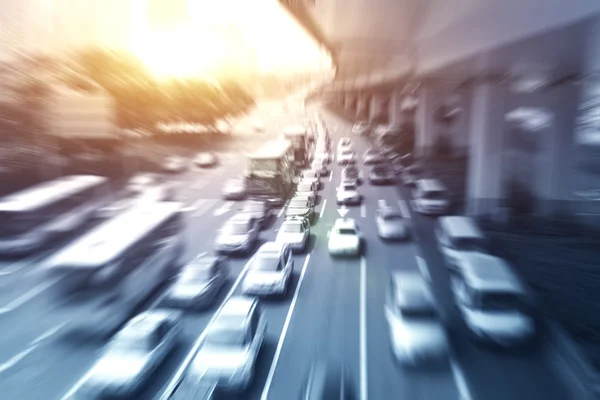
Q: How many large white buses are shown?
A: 2